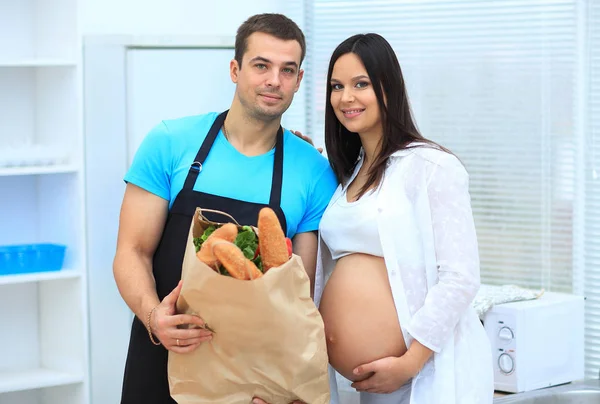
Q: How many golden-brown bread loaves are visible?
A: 3